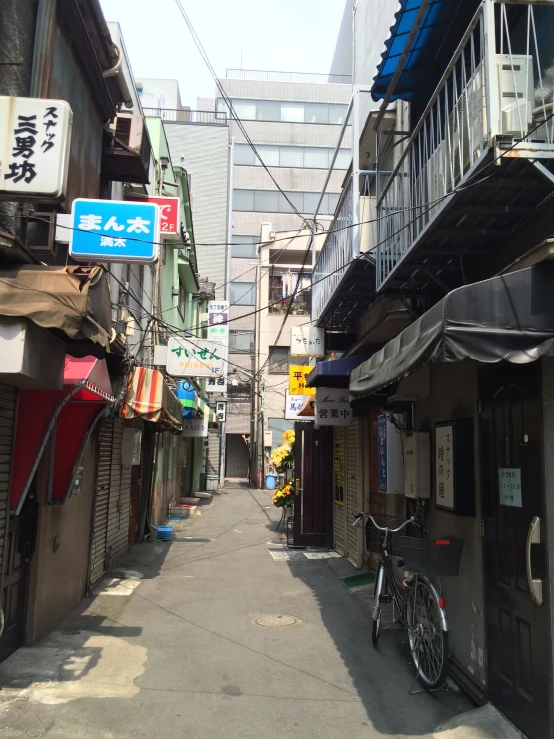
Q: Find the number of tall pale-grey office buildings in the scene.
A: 1